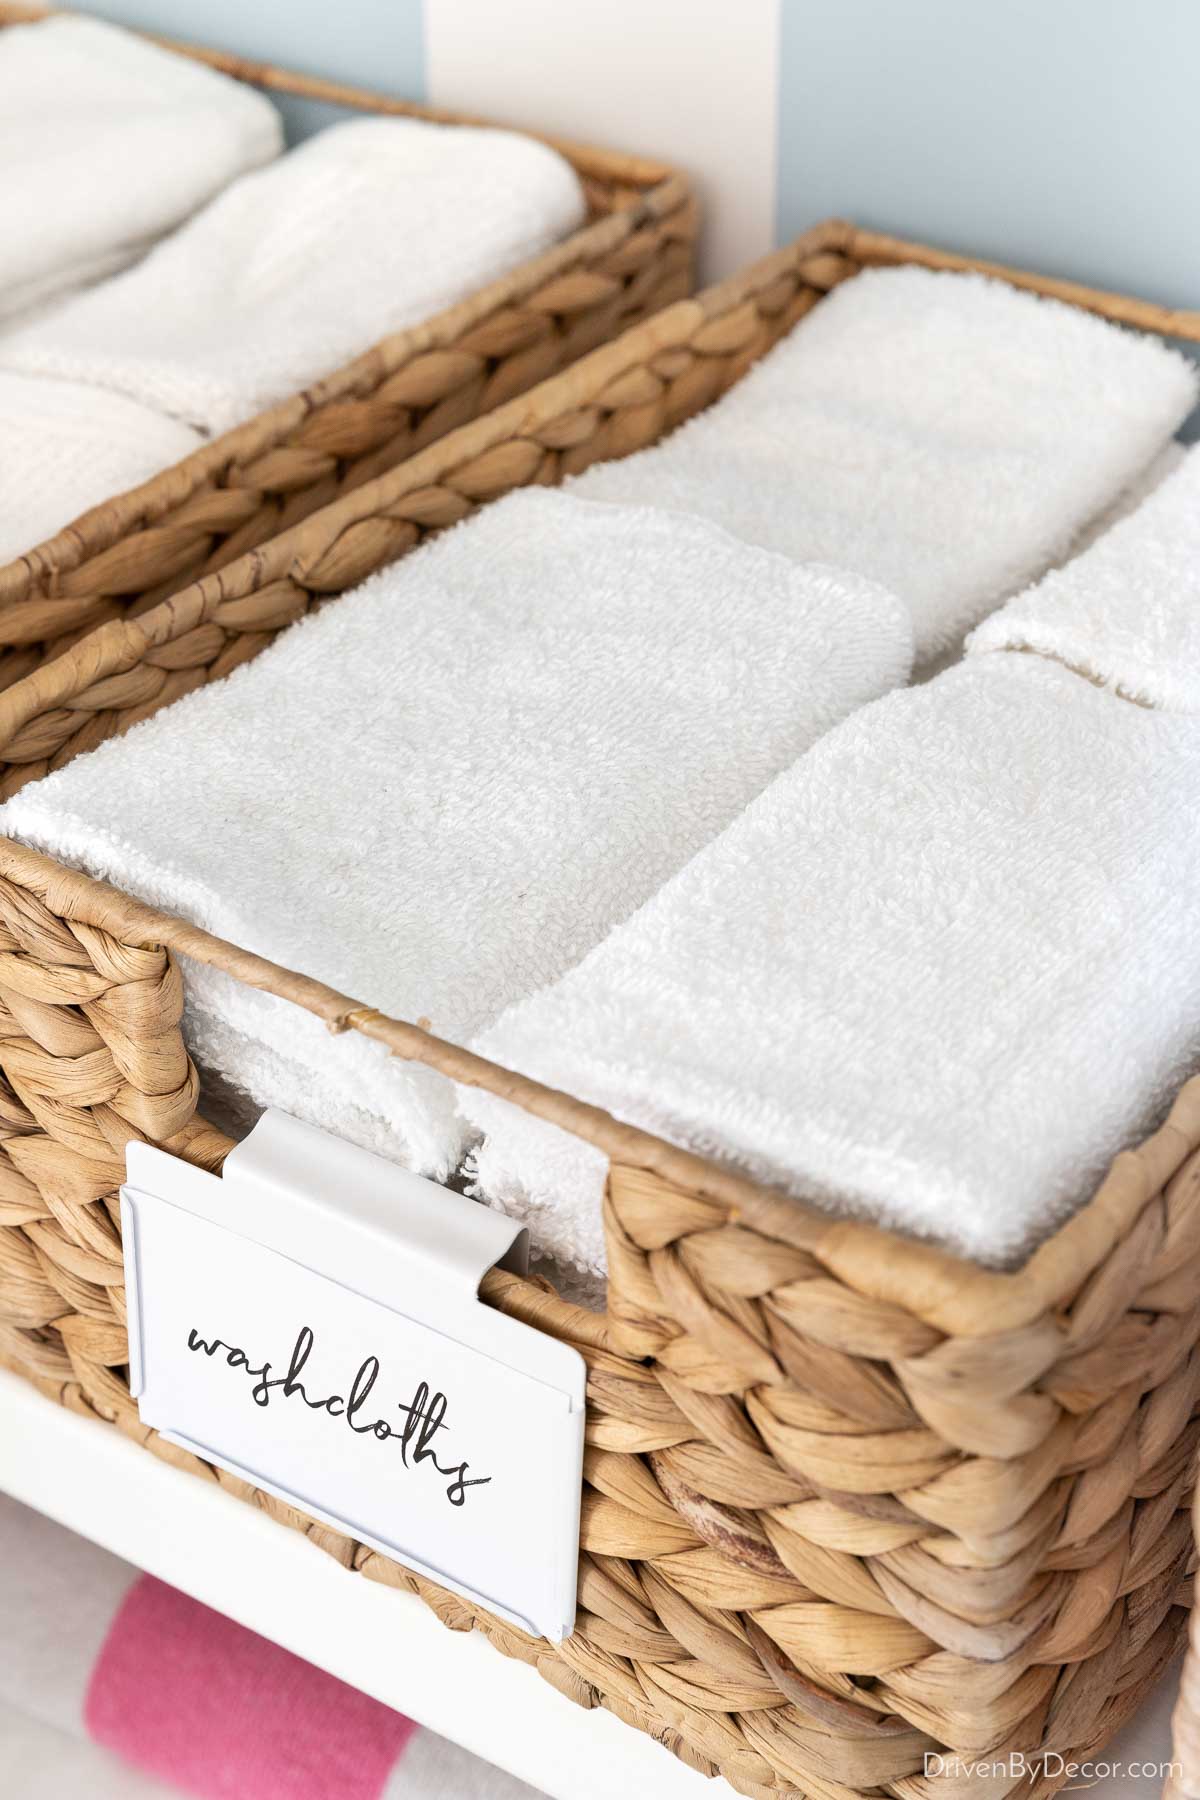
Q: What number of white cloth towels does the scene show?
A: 7